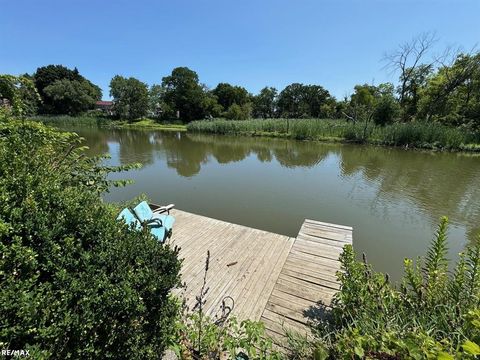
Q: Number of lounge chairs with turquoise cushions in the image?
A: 2